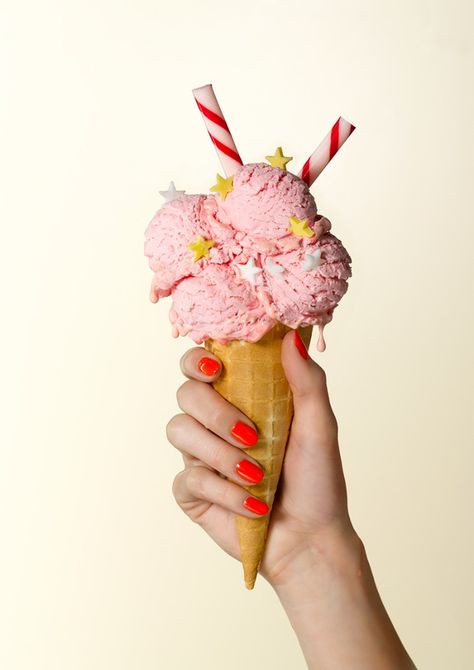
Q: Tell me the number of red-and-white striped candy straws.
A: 2